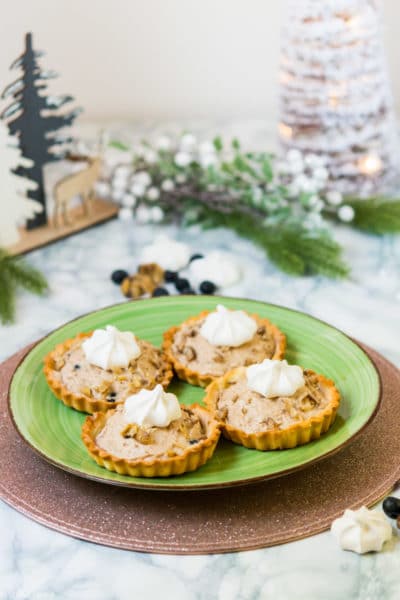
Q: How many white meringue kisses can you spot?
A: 7